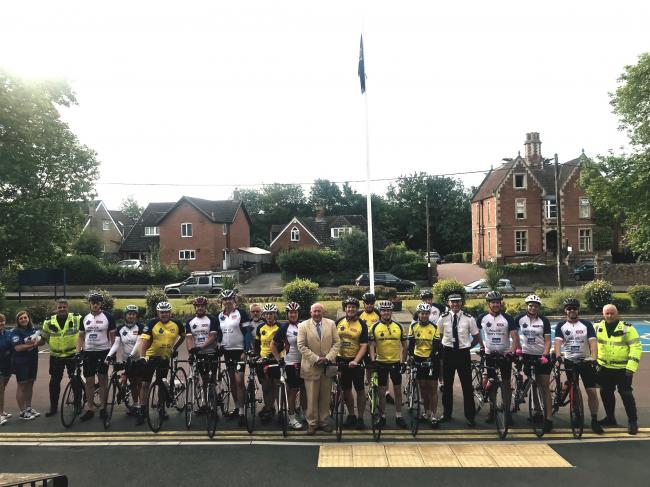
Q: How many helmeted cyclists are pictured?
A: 15